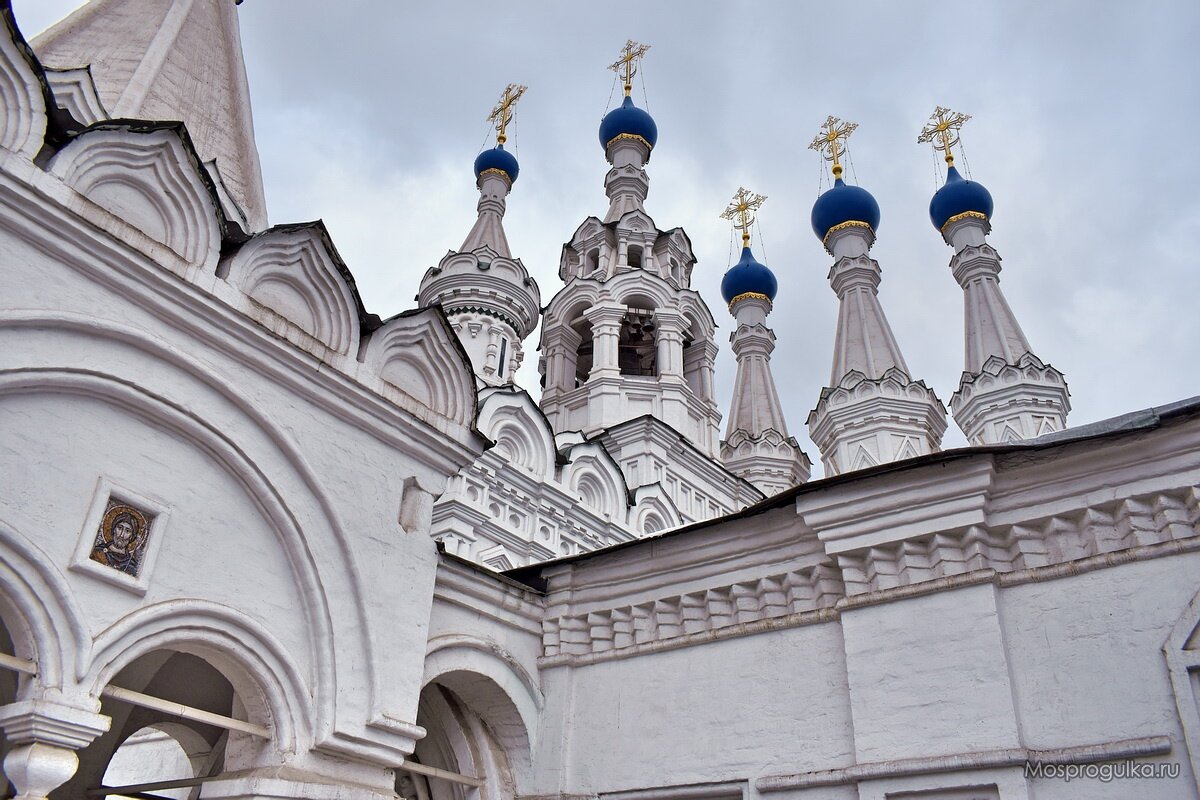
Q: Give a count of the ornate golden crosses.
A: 5